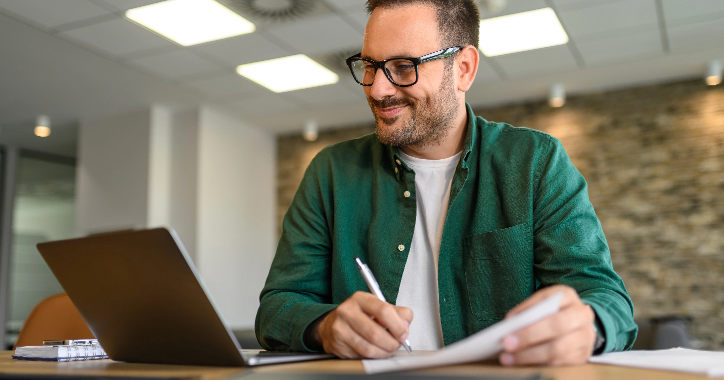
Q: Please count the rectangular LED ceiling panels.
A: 3